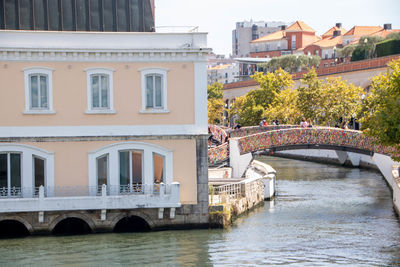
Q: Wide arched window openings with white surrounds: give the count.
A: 2